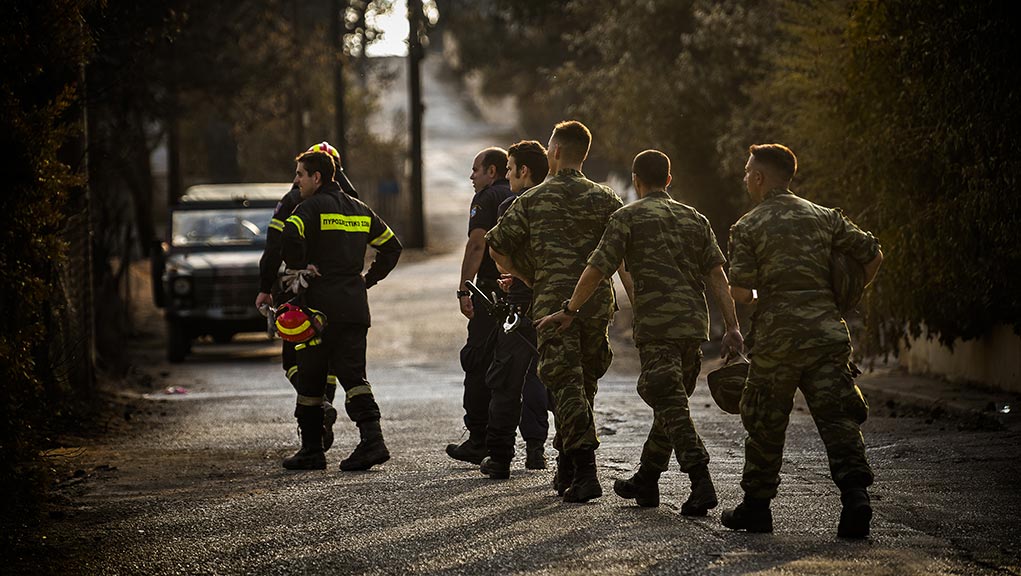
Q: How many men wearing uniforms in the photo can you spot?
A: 7